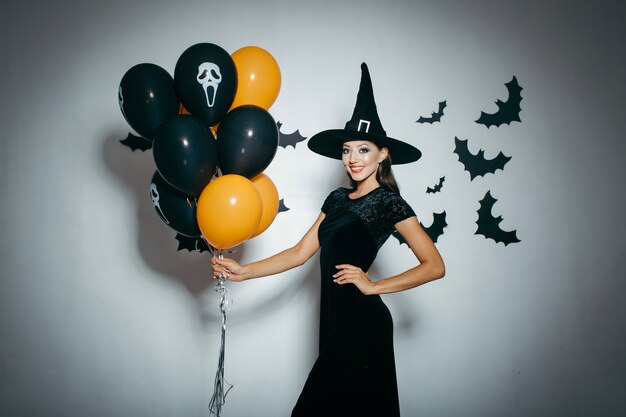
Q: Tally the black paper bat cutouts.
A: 10